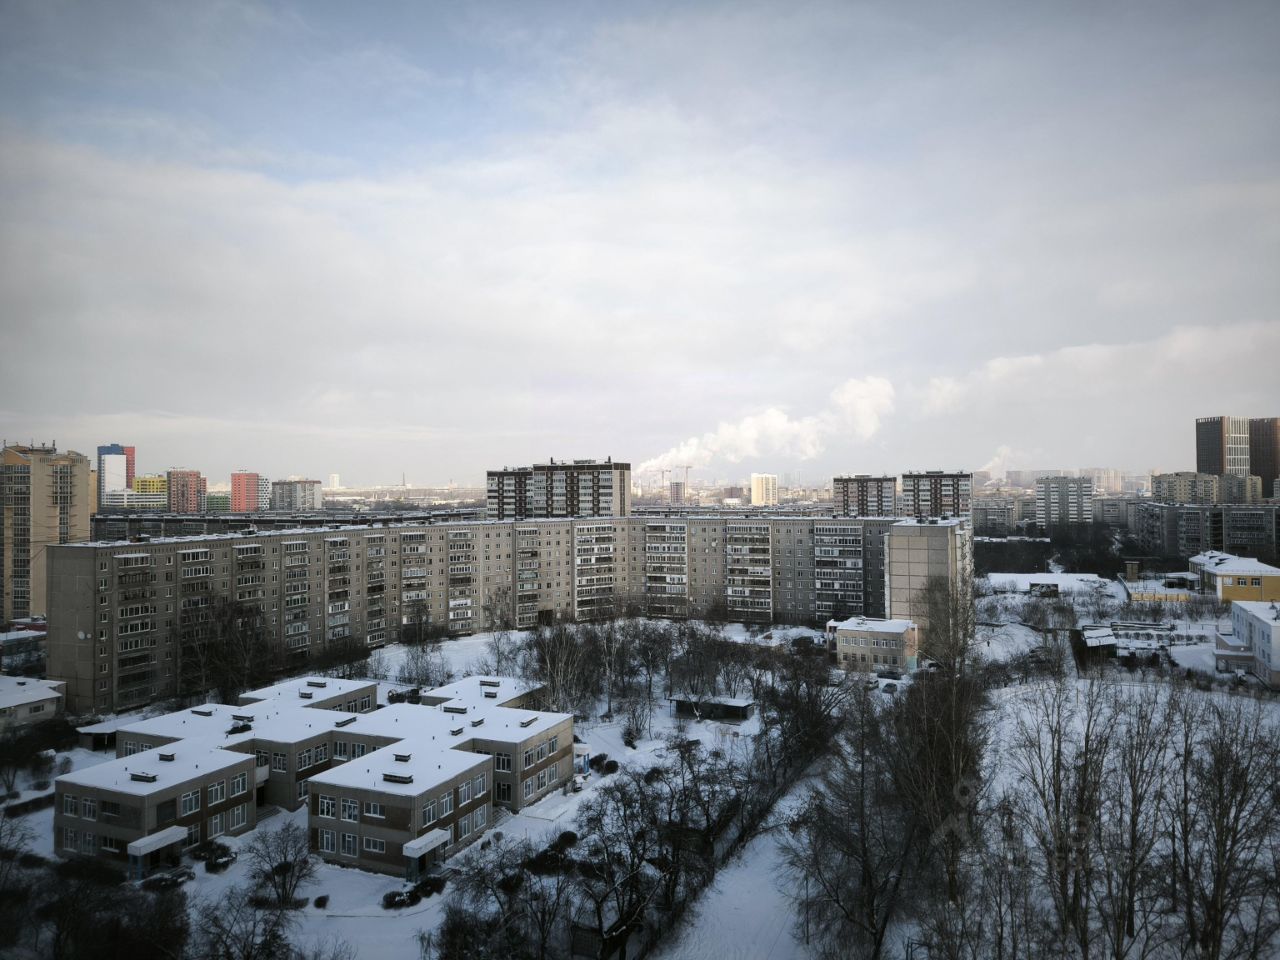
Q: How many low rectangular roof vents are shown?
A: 15